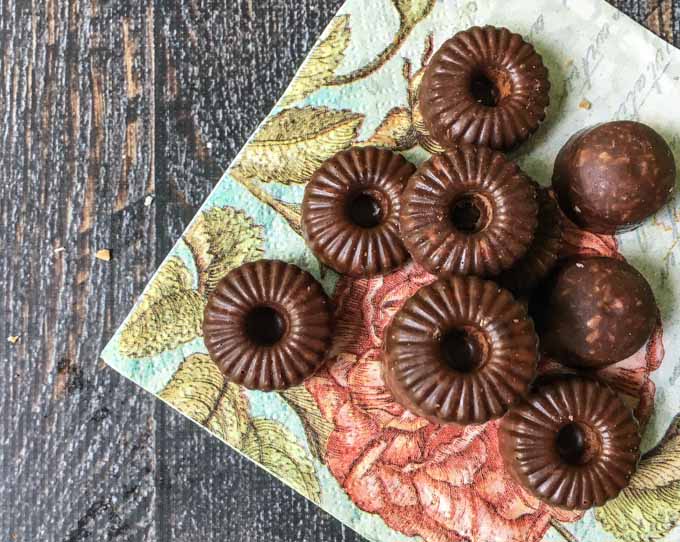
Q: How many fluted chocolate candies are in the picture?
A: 7